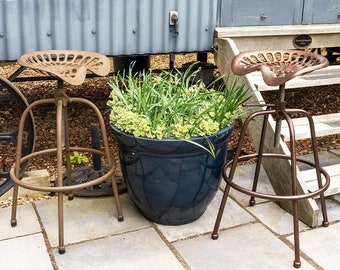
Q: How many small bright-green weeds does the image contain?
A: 1